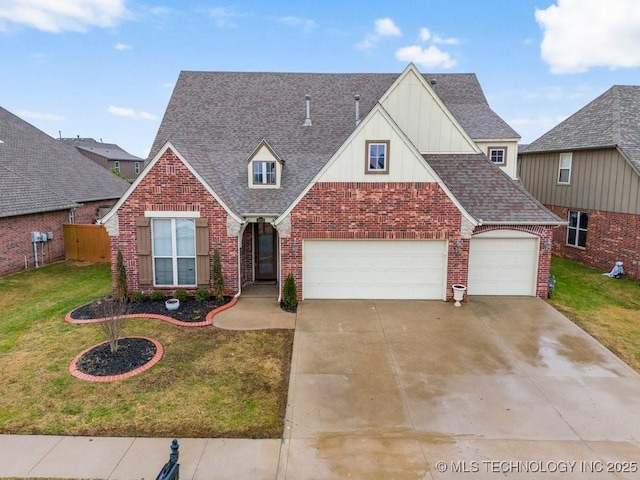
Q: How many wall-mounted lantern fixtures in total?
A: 3